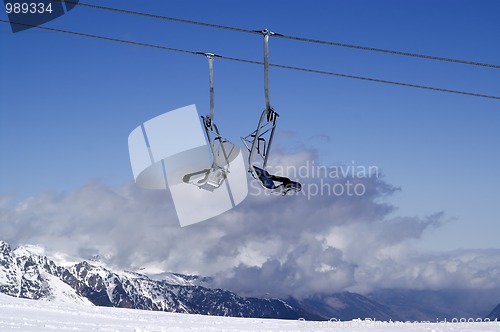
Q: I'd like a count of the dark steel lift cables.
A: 2